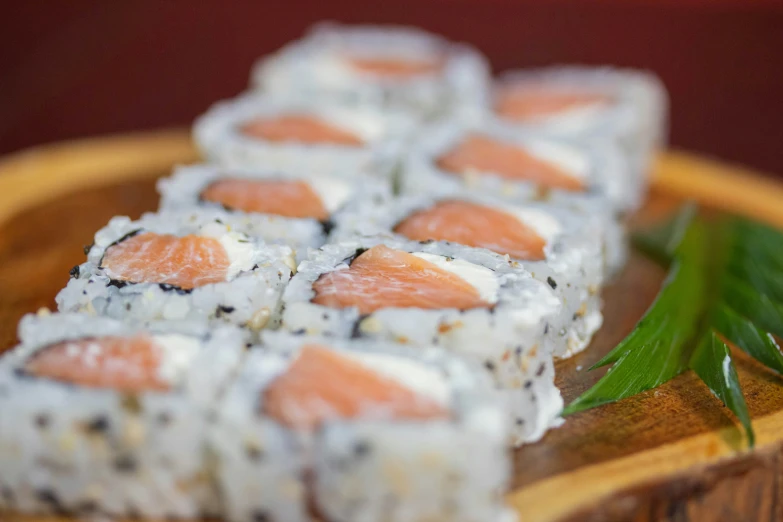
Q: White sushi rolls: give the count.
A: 10